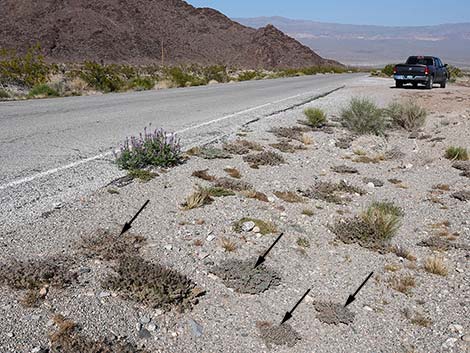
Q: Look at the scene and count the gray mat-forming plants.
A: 4